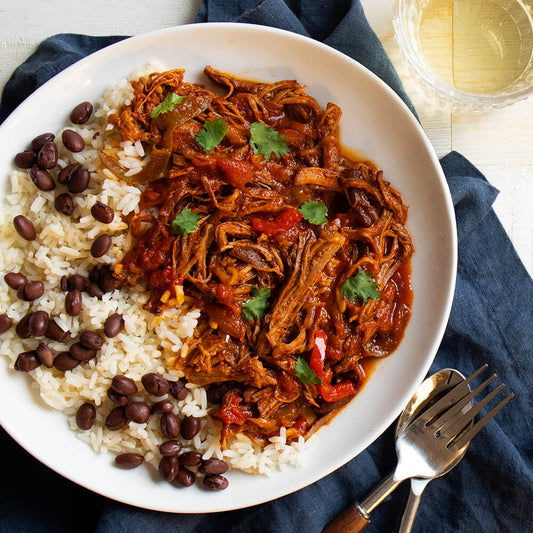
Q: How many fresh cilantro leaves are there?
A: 8